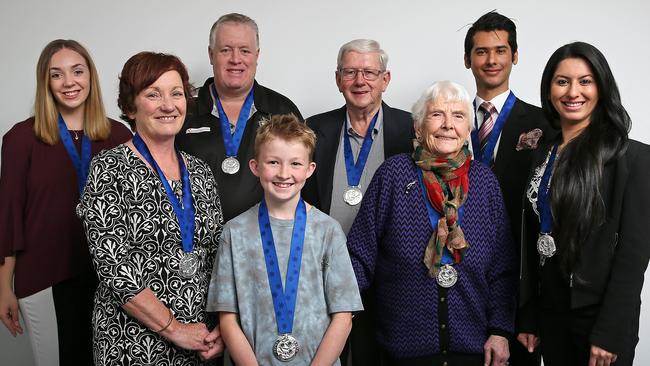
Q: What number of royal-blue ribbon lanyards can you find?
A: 8